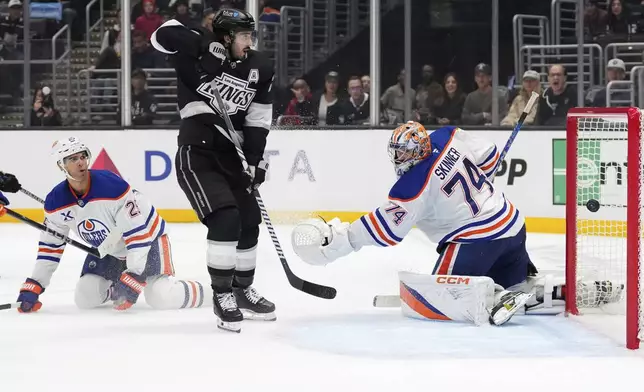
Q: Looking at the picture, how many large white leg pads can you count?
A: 2